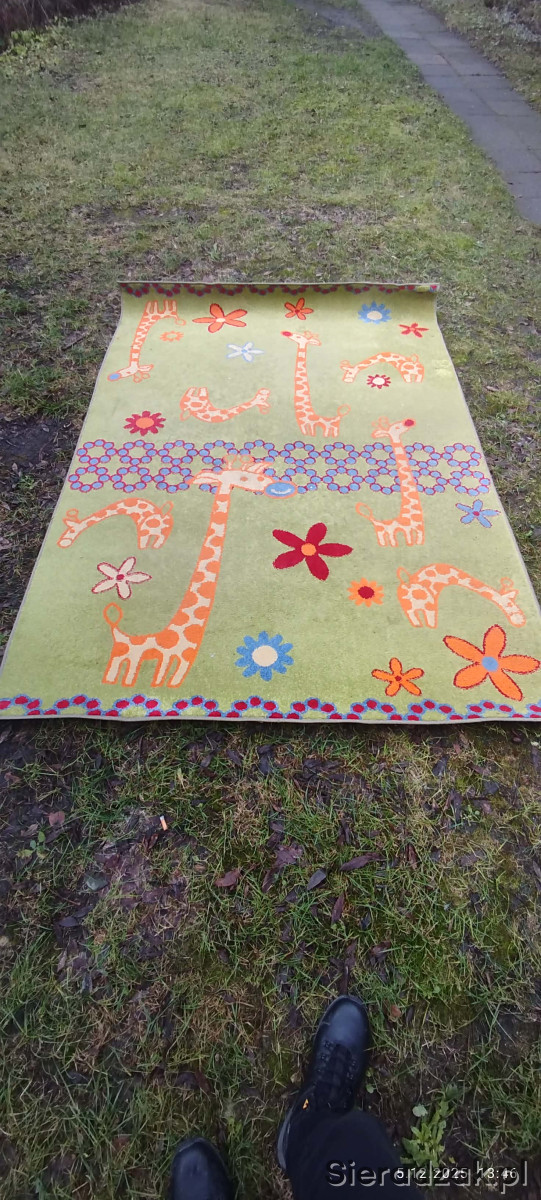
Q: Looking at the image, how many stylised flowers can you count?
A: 15